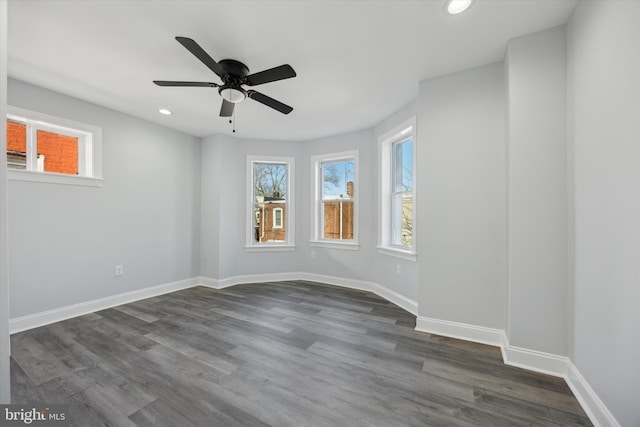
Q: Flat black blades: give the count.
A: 5